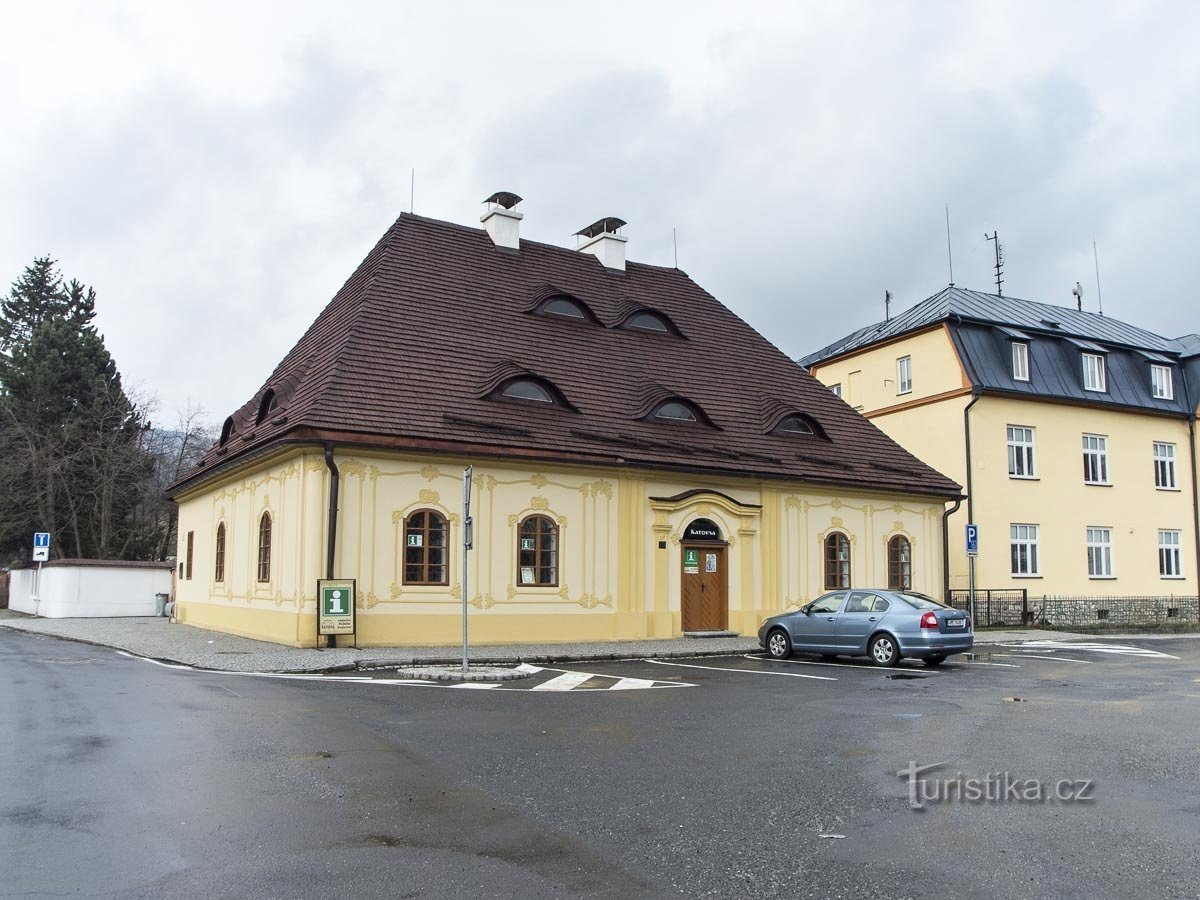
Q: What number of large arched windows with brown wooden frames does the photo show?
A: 6